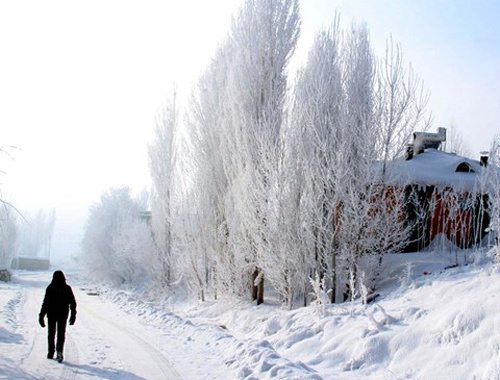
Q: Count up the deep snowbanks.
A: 1